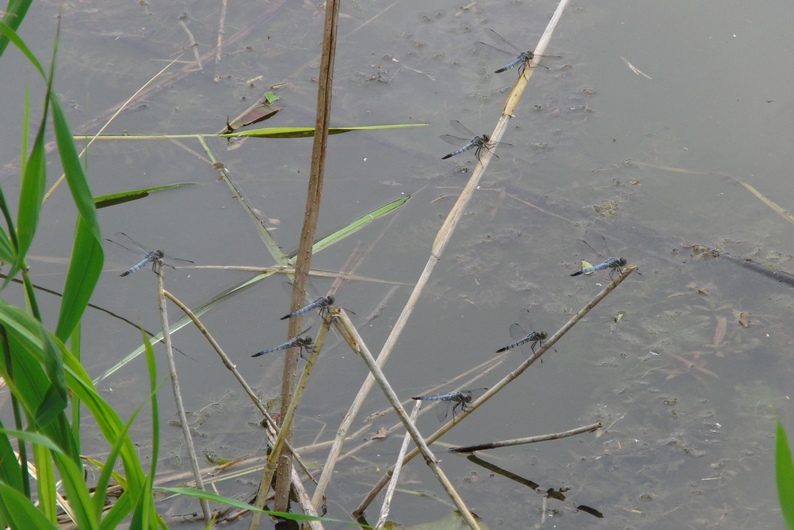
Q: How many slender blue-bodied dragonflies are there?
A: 8